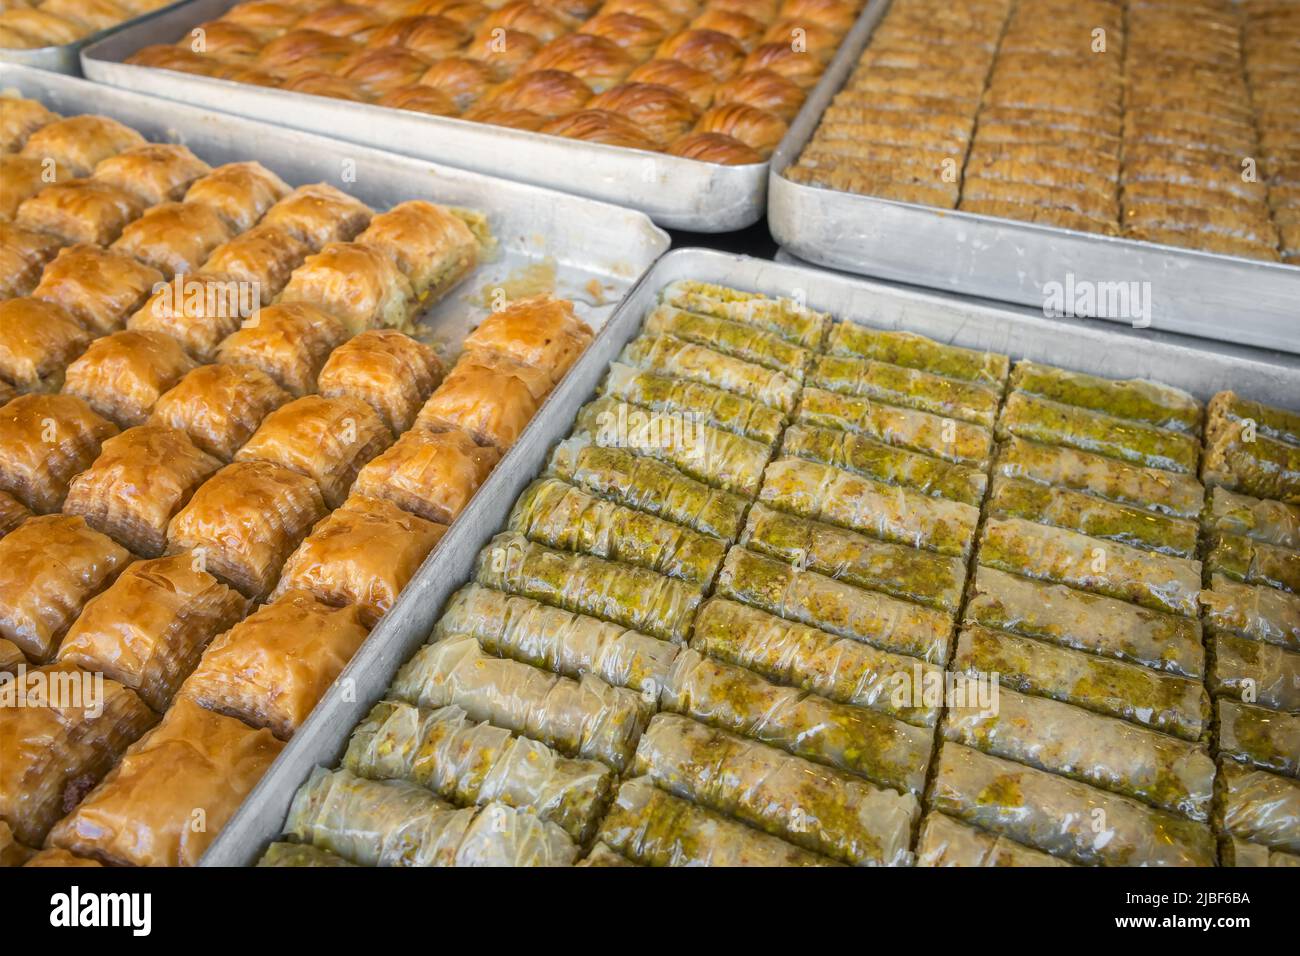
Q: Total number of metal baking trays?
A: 5